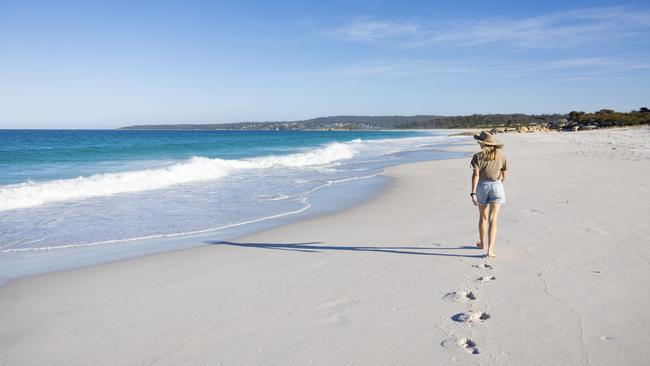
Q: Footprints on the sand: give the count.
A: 5